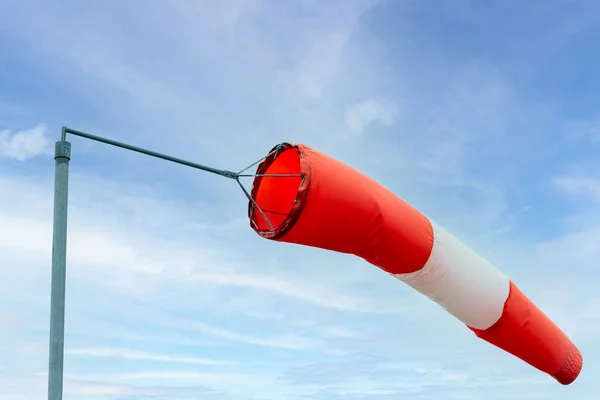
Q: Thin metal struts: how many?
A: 3